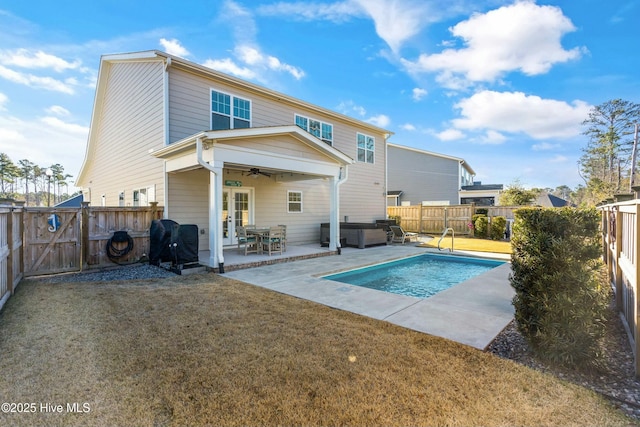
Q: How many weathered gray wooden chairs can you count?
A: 4